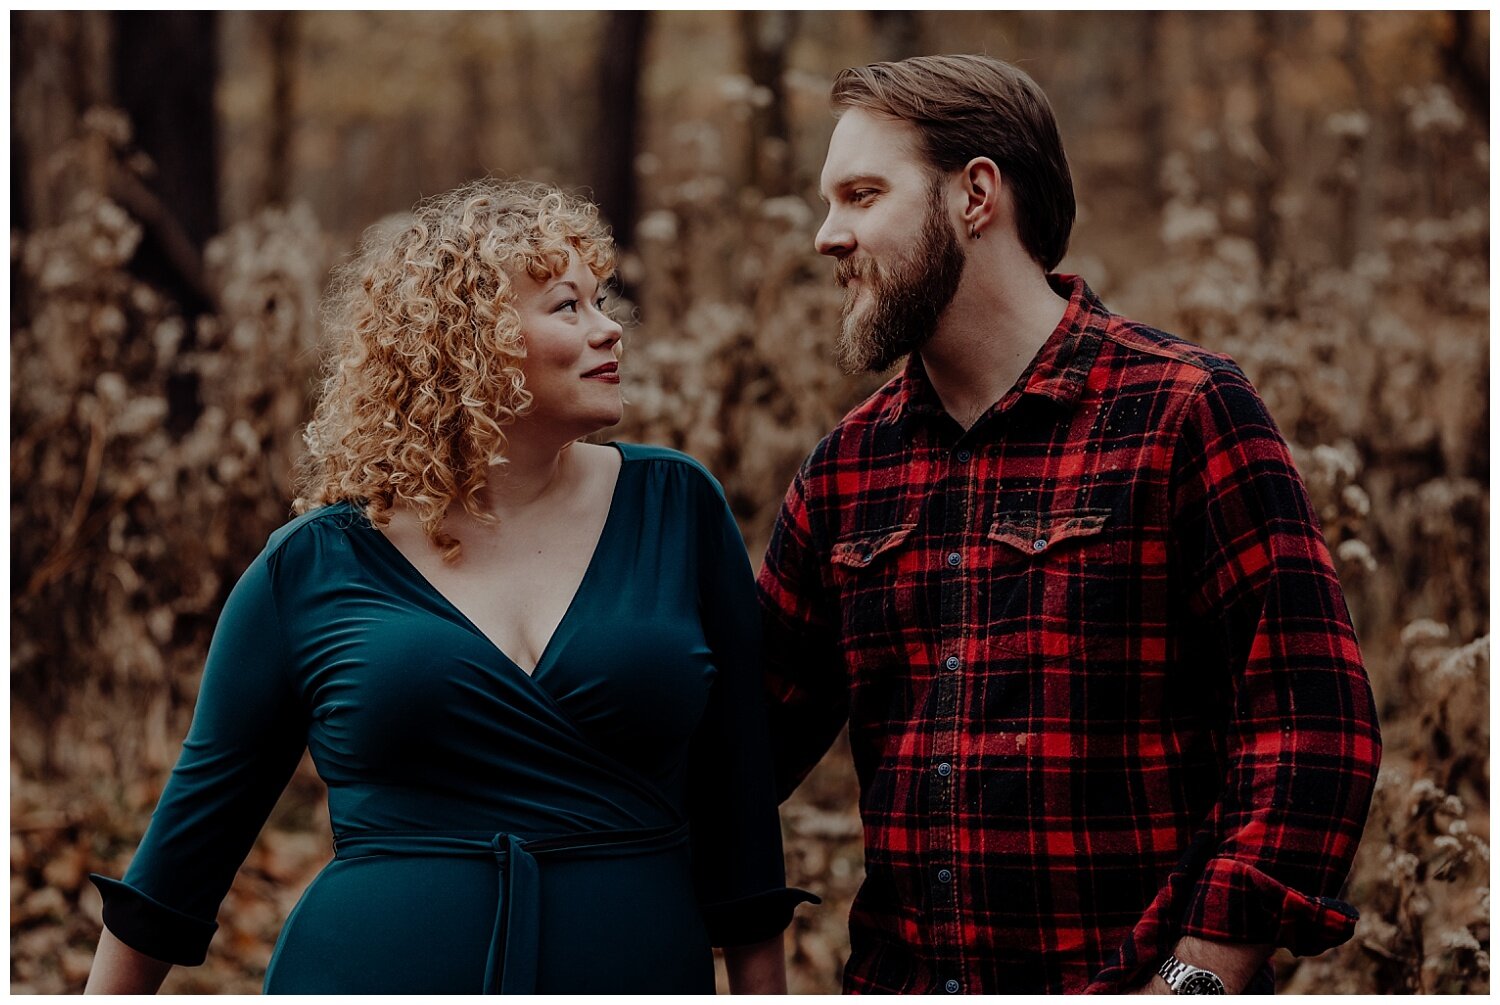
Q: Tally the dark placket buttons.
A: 6